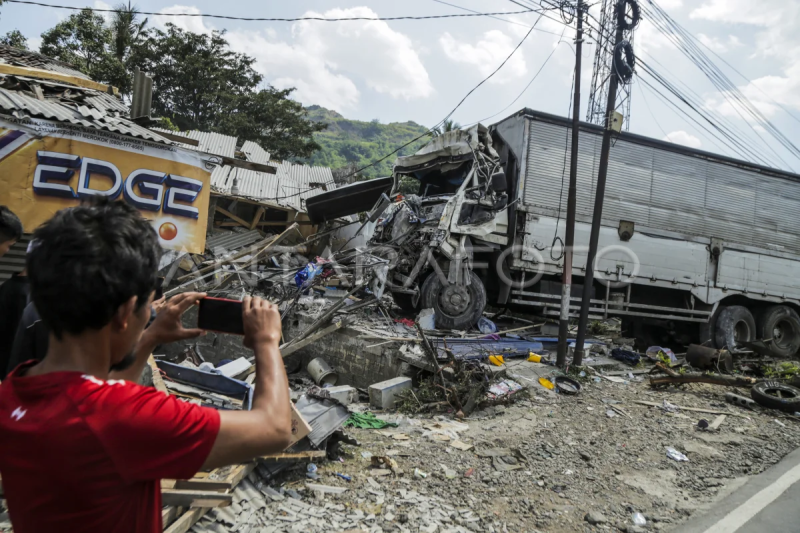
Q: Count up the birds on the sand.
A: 0